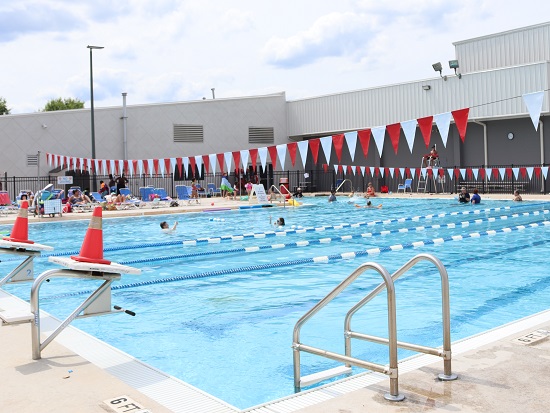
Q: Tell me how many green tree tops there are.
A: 2